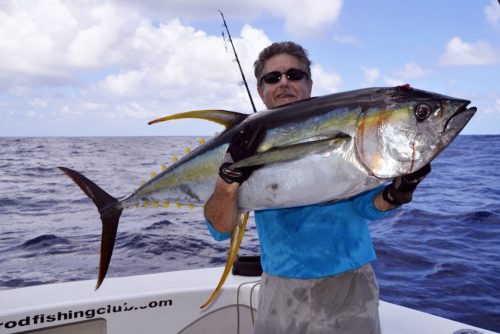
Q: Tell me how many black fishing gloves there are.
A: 2